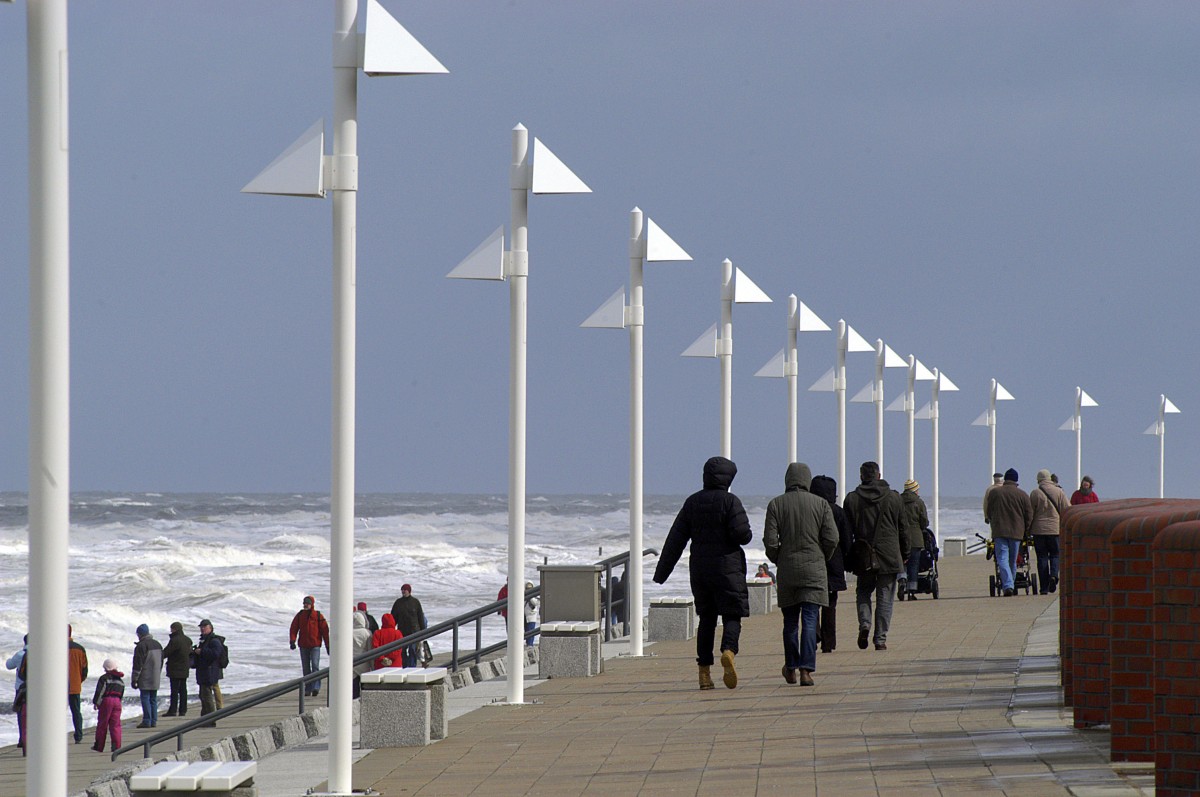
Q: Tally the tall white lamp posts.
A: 13